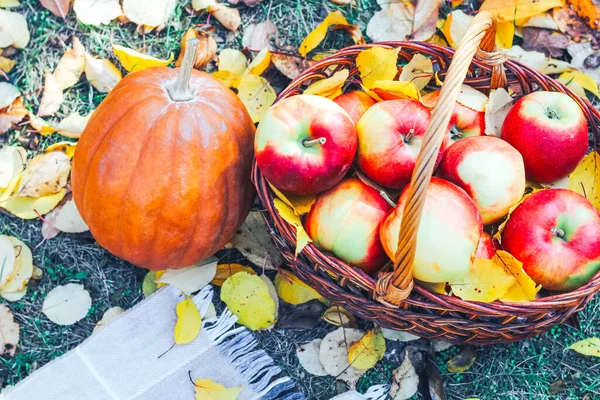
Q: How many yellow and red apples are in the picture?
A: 10